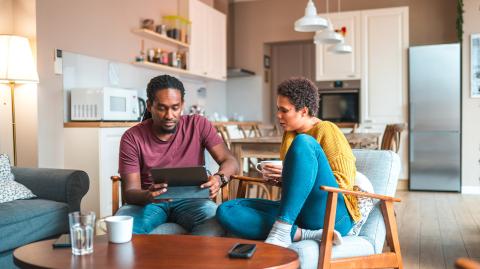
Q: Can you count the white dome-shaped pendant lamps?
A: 3